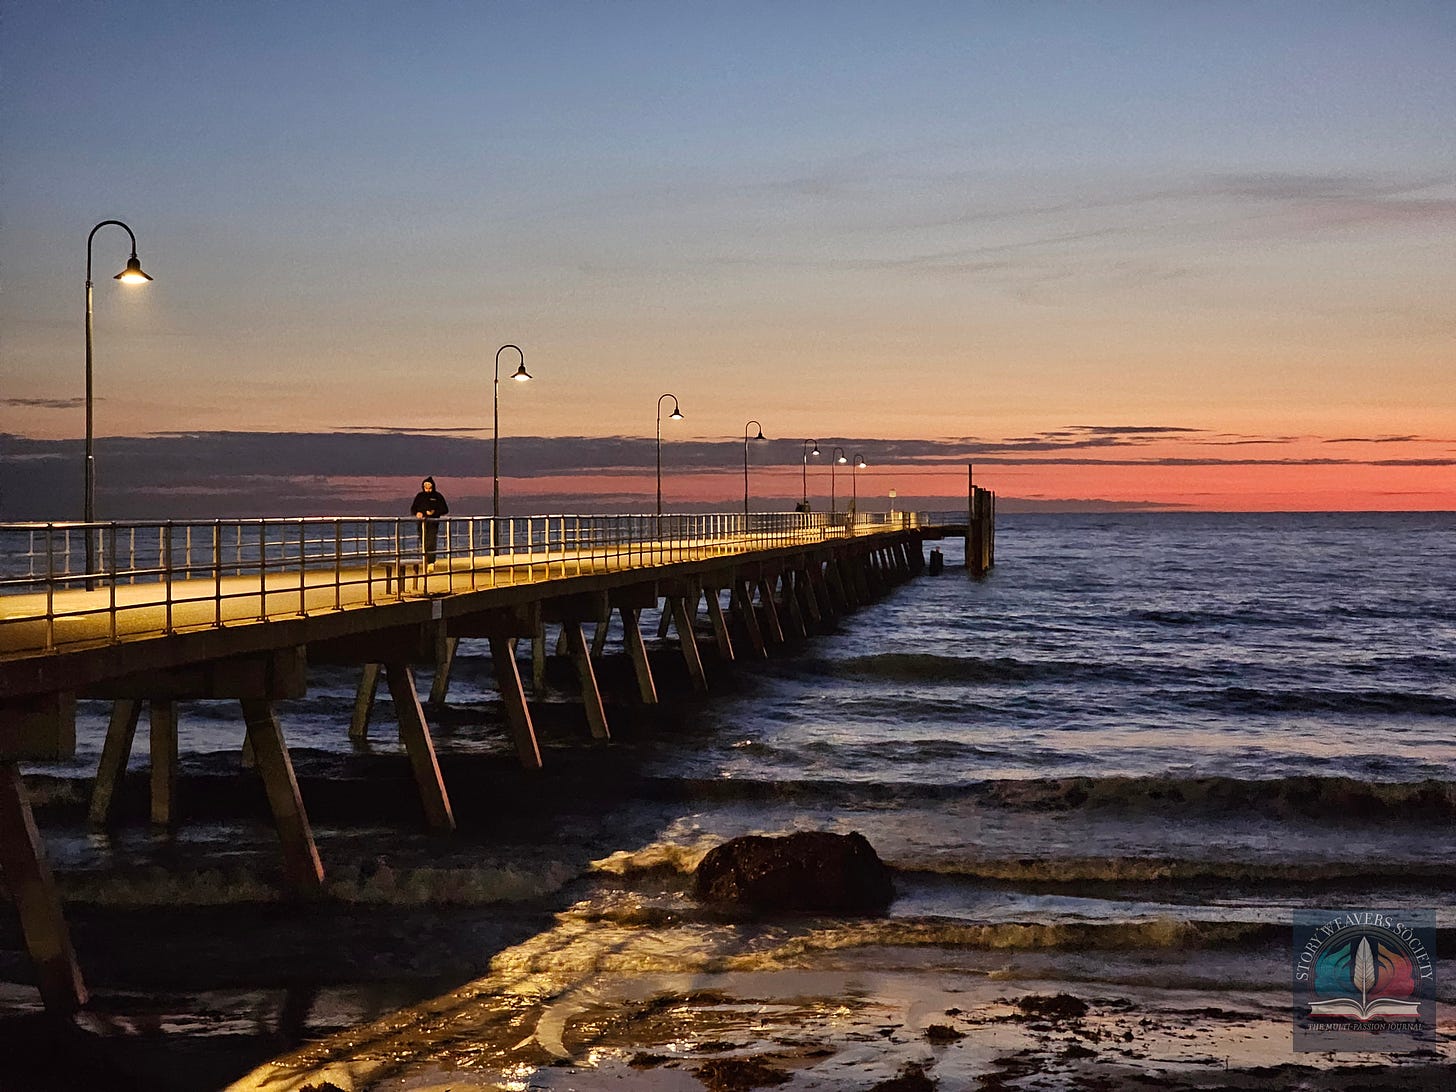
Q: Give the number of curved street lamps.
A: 7